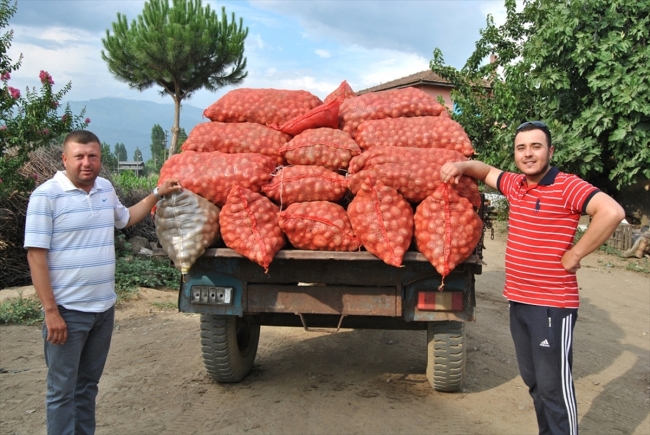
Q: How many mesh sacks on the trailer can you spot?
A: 15